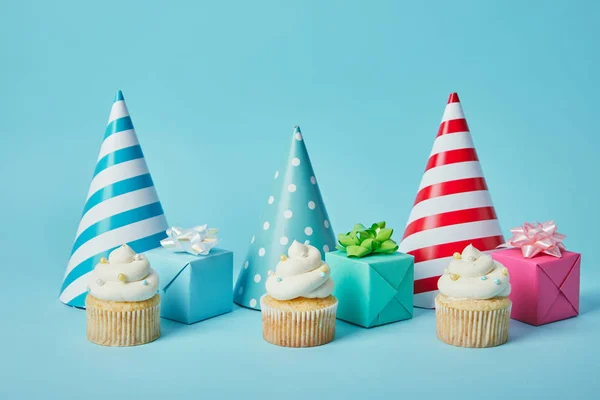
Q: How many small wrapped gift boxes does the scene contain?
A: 3